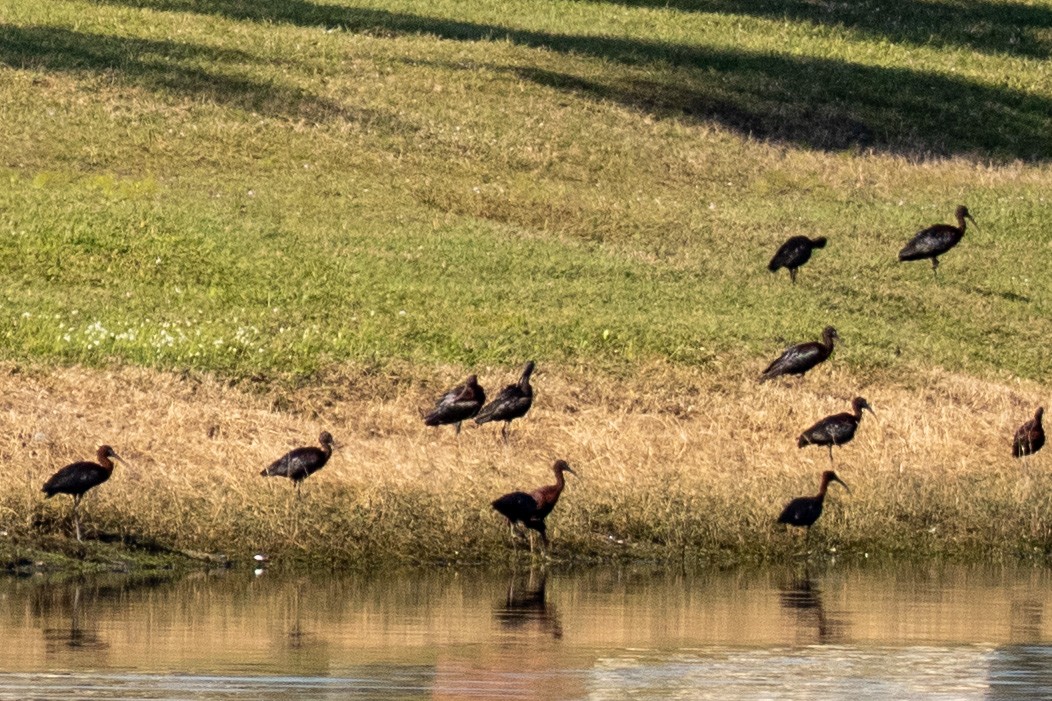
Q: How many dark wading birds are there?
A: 11